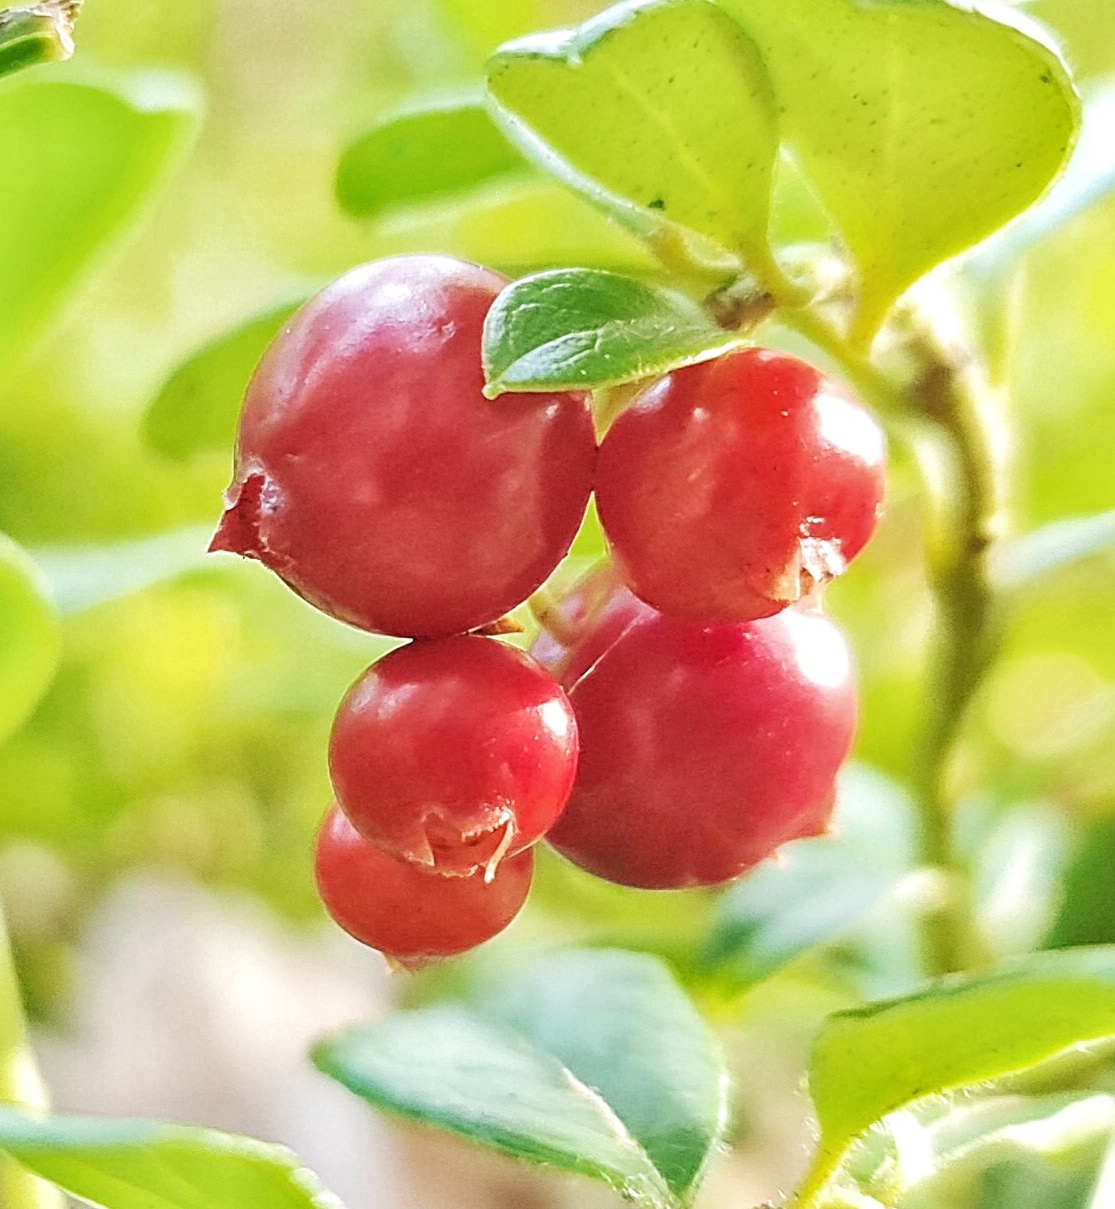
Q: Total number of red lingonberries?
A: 5